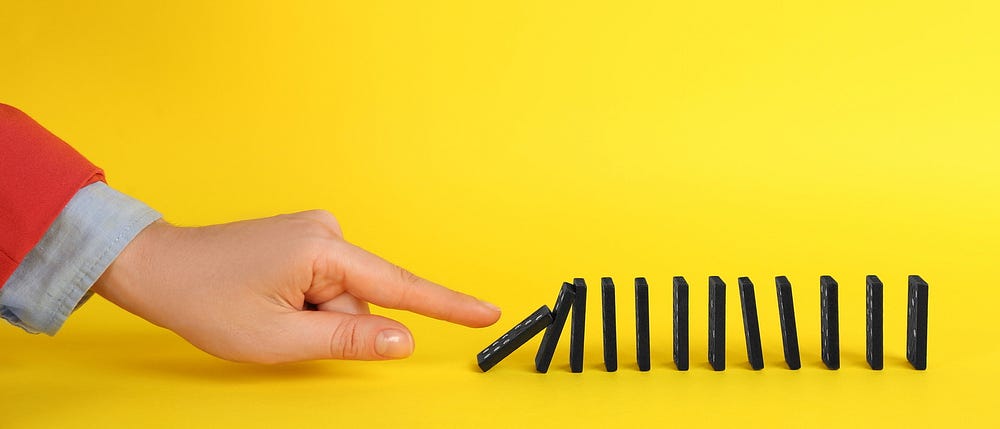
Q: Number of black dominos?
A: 12